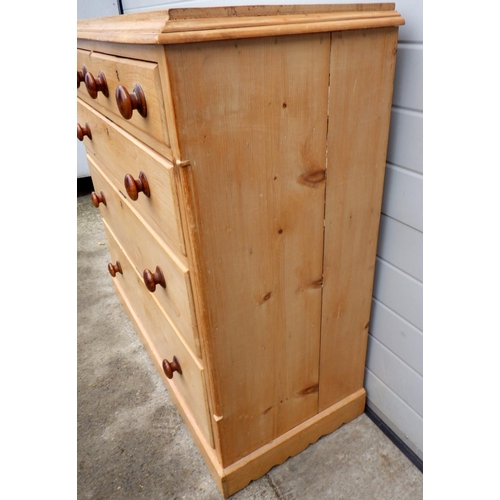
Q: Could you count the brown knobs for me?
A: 9